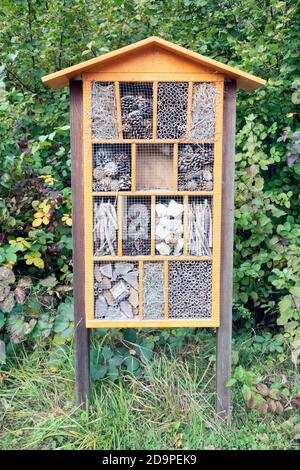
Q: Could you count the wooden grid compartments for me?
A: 14